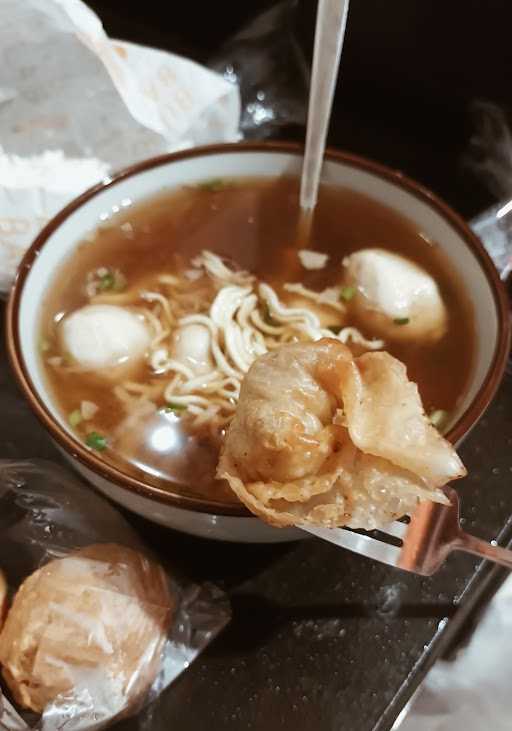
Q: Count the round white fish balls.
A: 2